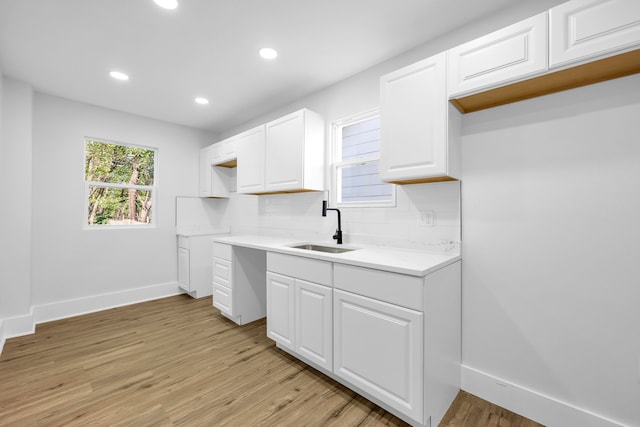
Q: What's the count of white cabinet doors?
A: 12